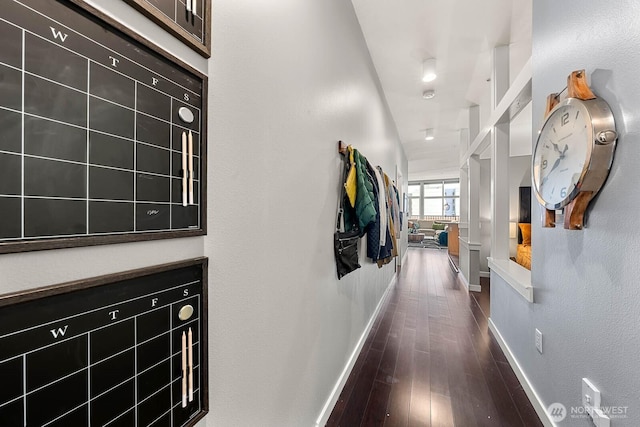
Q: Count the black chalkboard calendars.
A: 3